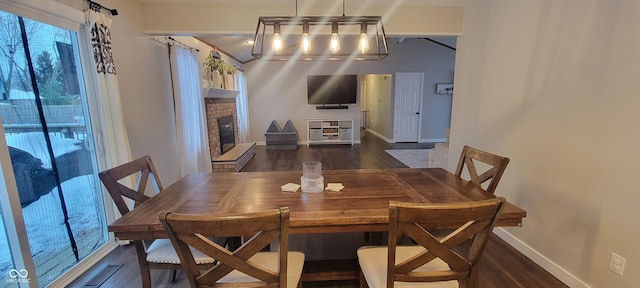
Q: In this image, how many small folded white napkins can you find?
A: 2